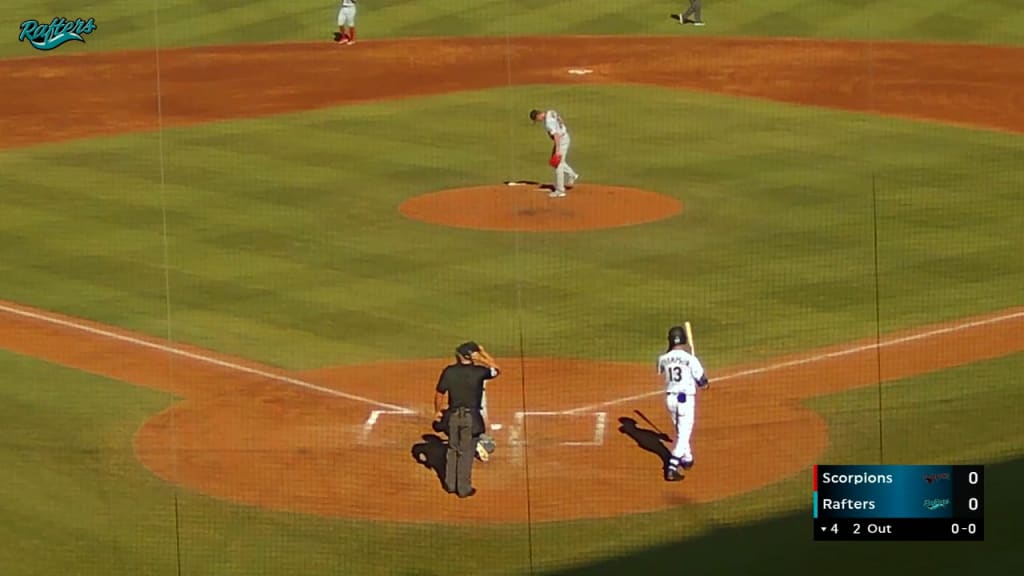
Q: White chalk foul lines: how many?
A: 2